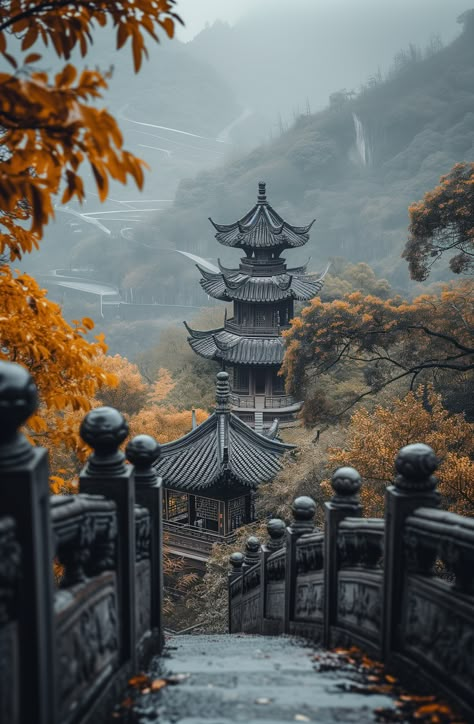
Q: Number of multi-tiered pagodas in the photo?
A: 1